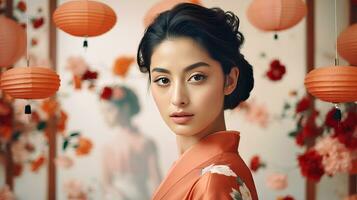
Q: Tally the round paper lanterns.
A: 7